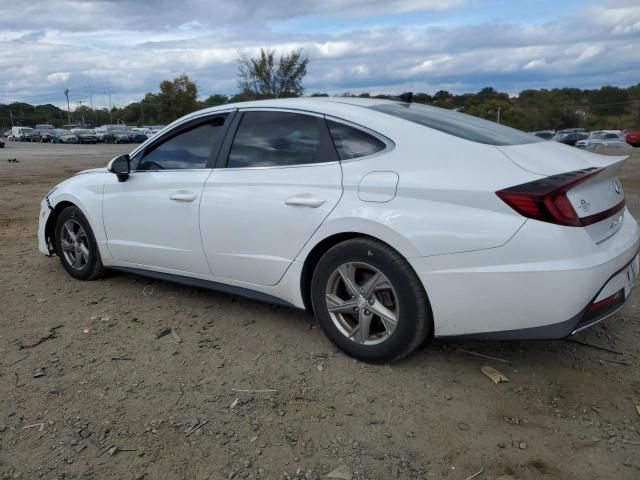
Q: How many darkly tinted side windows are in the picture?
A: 3